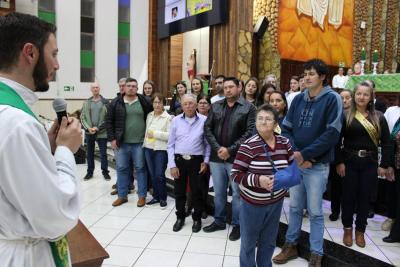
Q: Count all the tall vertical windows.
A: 3